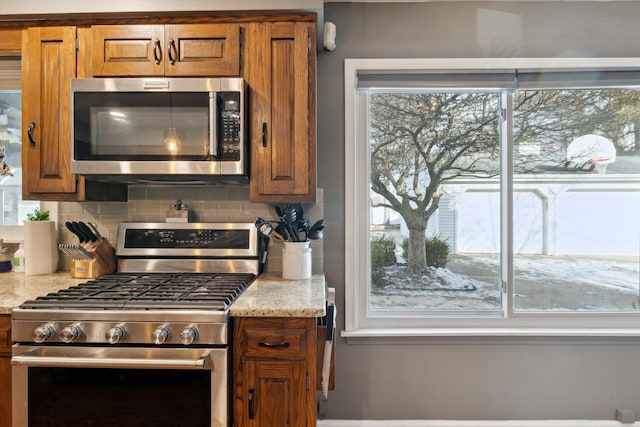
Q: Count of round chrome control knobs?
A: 5